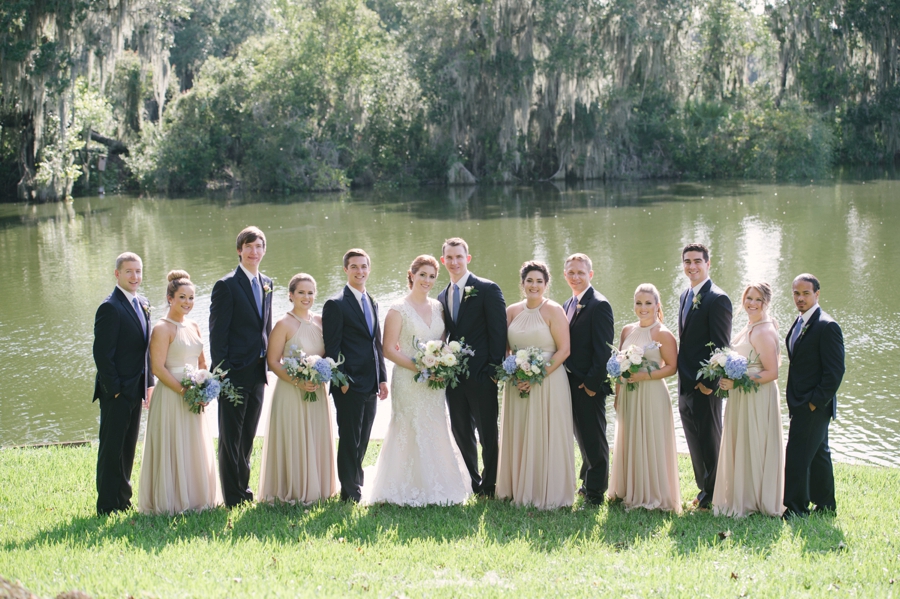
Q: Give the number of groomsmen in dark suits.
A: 6